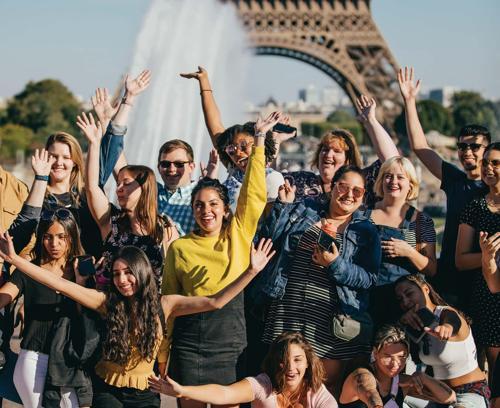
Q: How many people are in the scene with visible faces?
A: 15